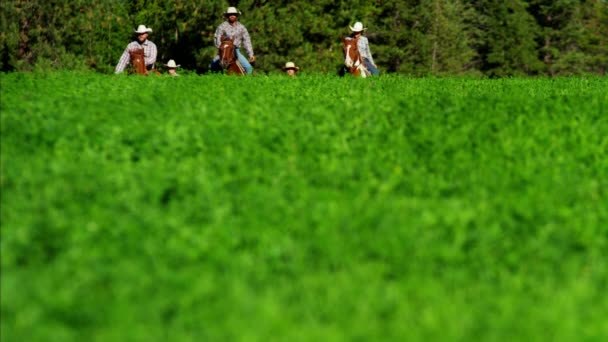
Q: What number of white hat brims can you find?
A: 5